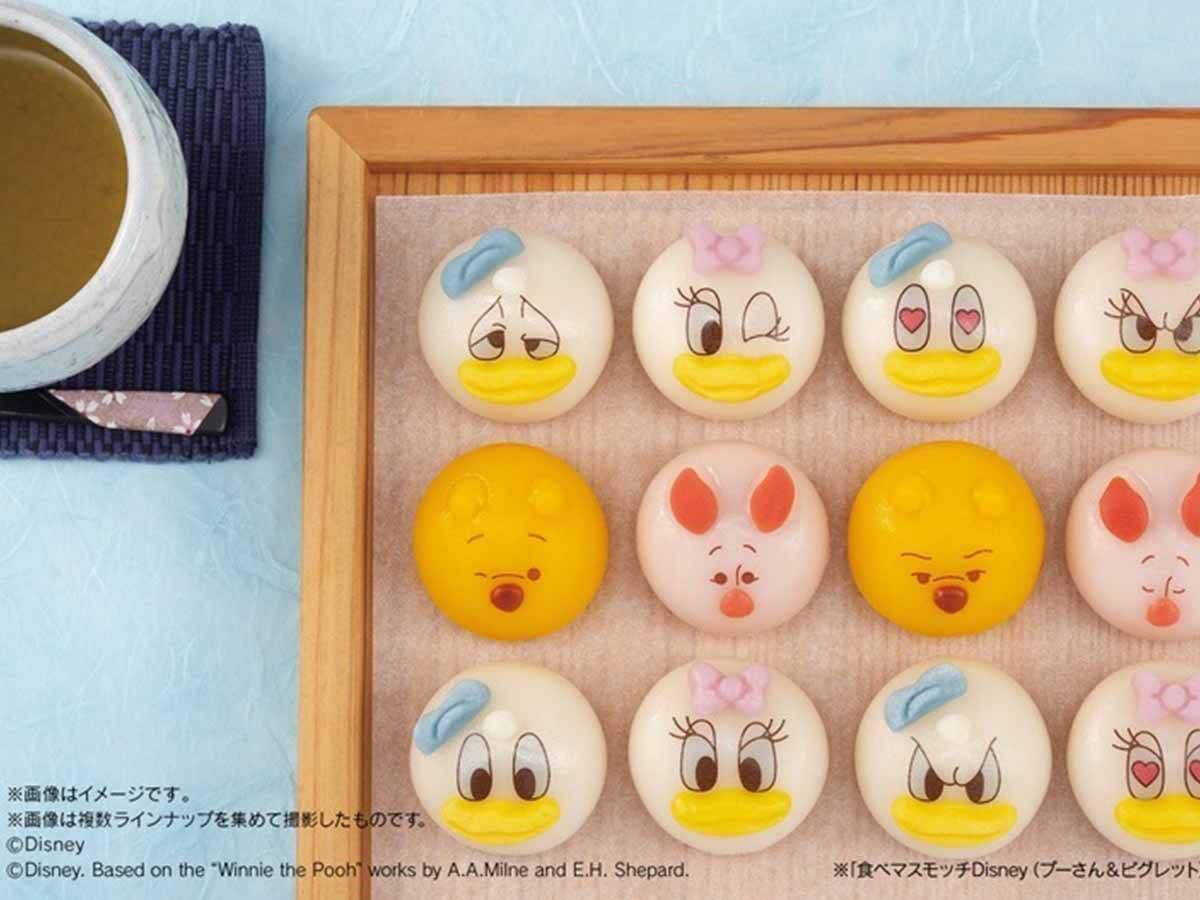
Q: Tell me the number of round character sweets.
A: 12